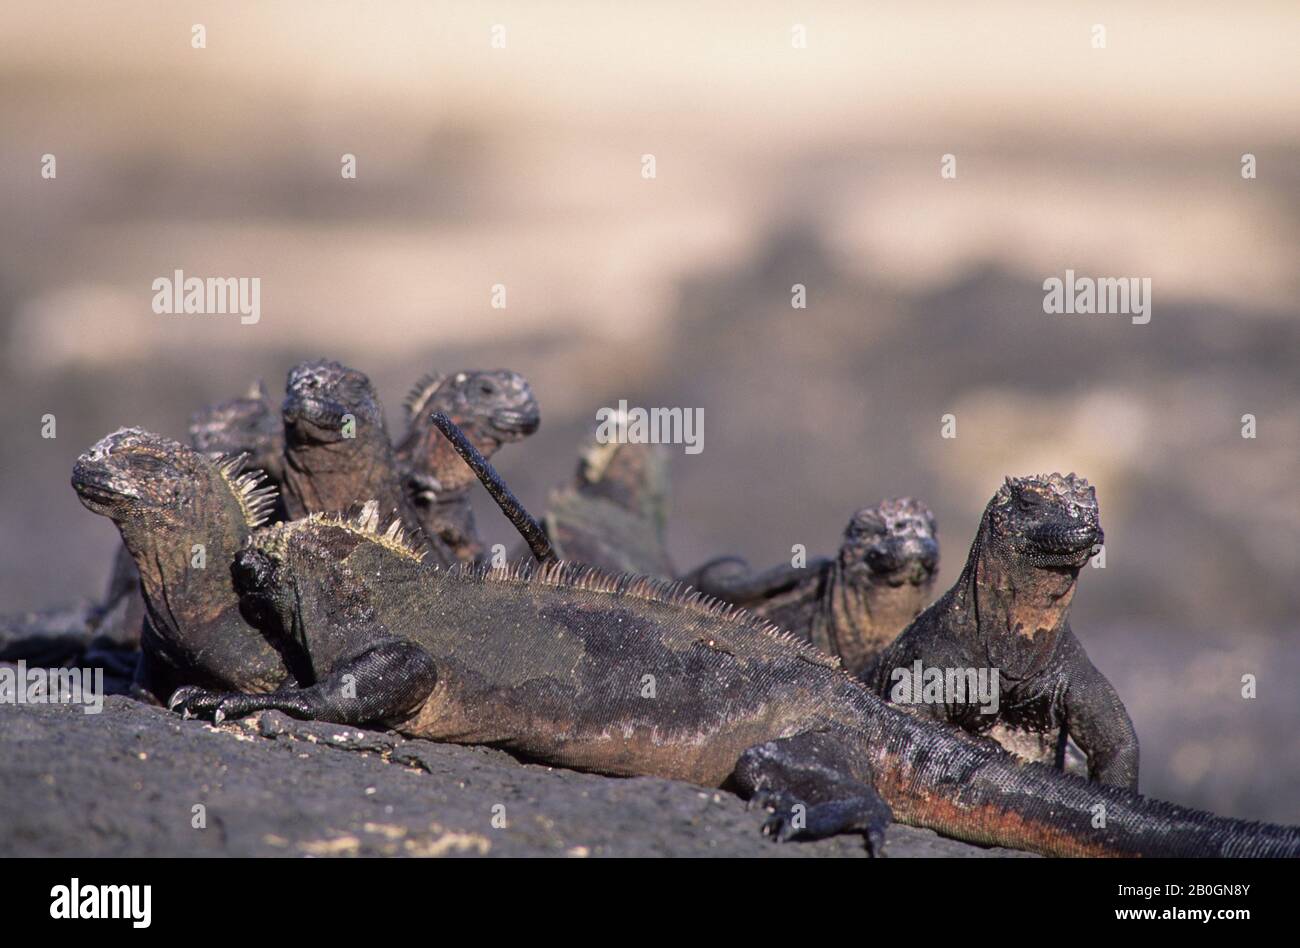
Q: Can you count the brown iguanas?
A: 8